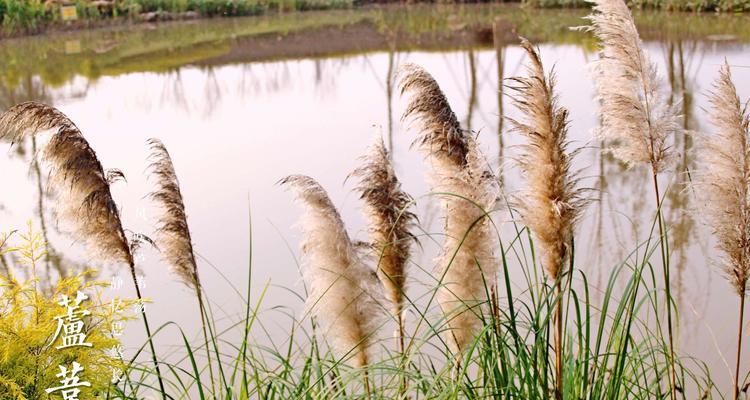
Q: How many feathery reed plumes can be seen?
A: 8